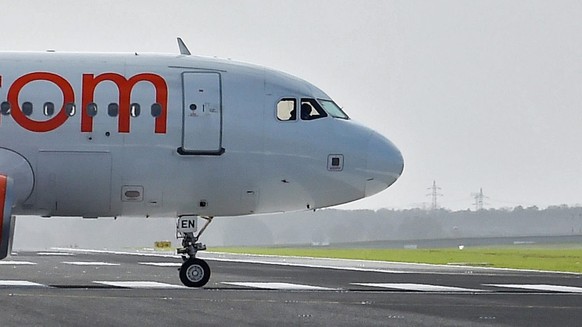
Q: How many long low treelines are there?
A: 1